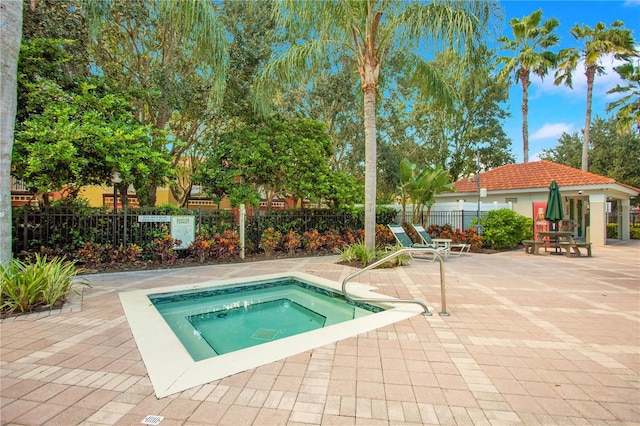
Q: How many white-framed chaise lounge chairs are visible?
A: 2